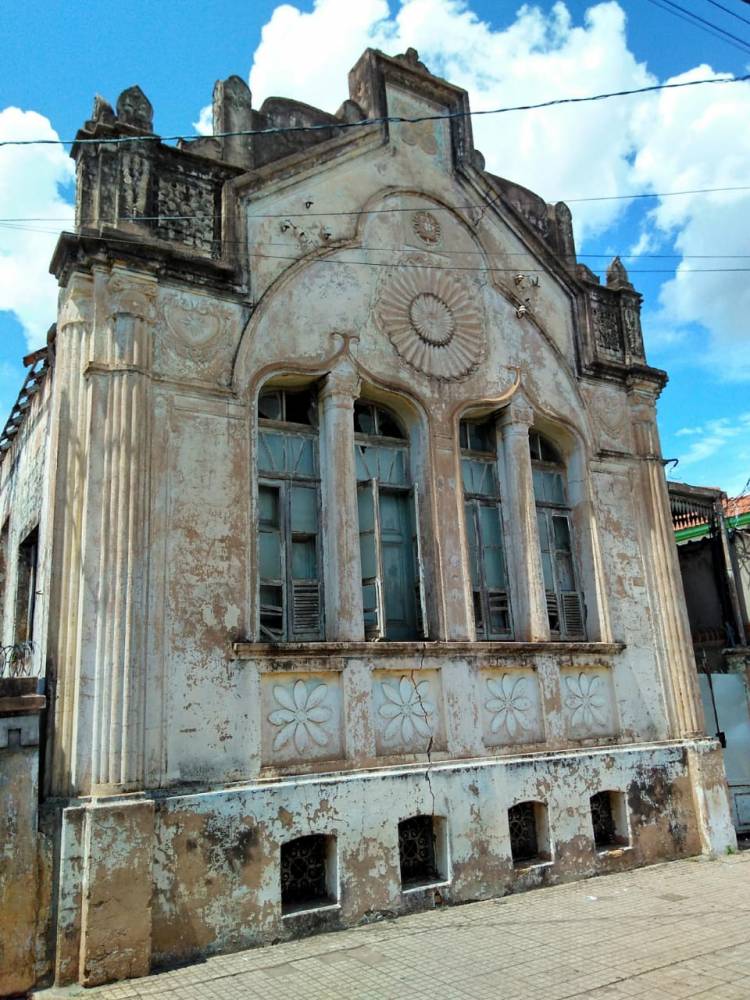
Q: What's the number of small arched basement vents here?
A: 4